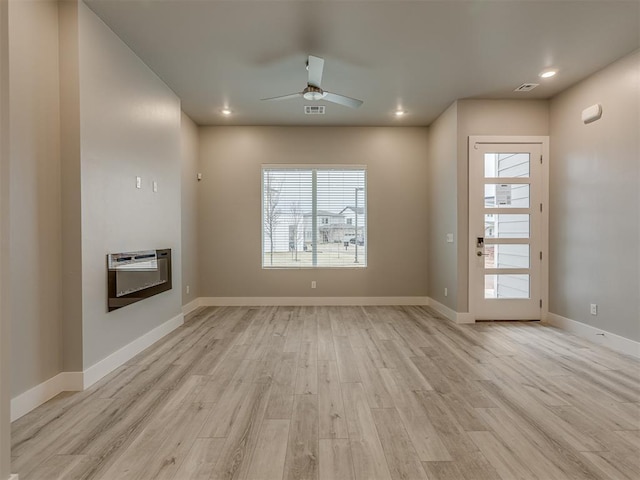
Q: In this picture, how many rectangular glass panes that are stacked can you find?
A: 5